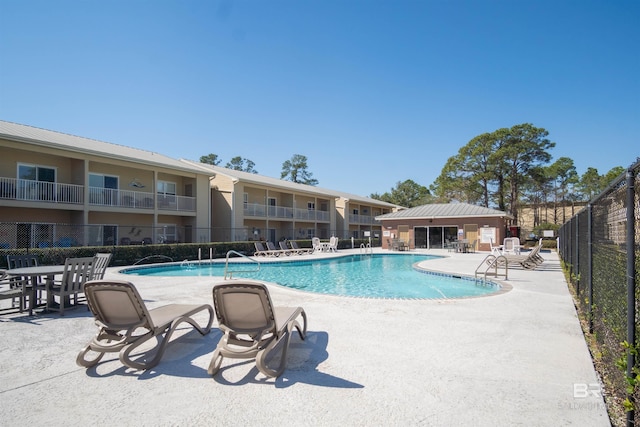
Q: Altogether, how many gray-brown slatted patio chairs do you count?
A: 4